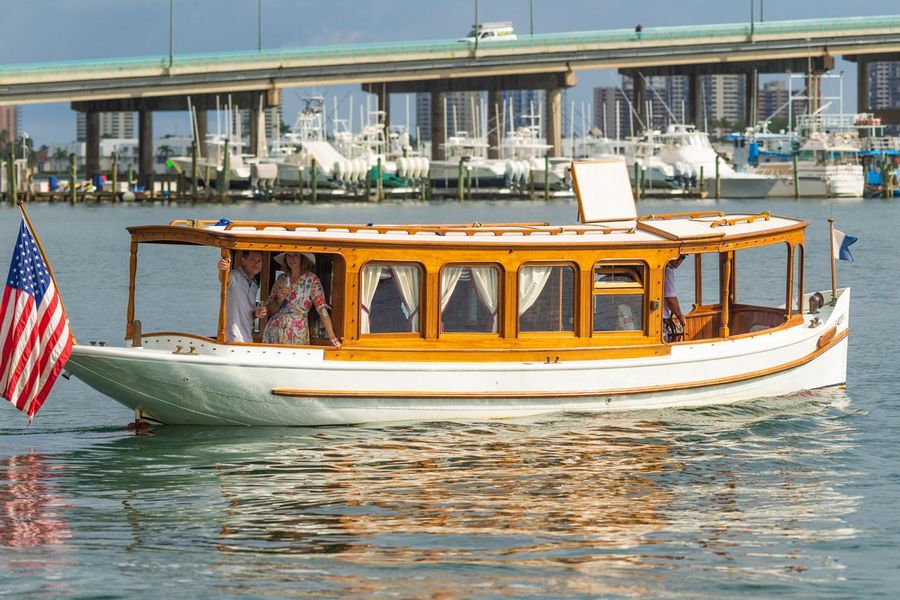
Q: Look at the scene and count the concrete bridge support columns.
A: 13